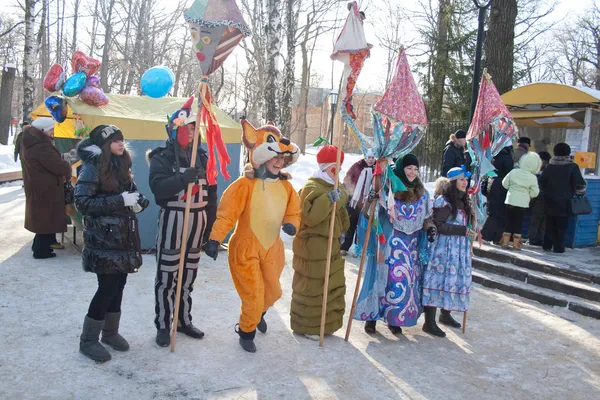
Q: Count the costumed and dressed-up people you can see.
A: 5